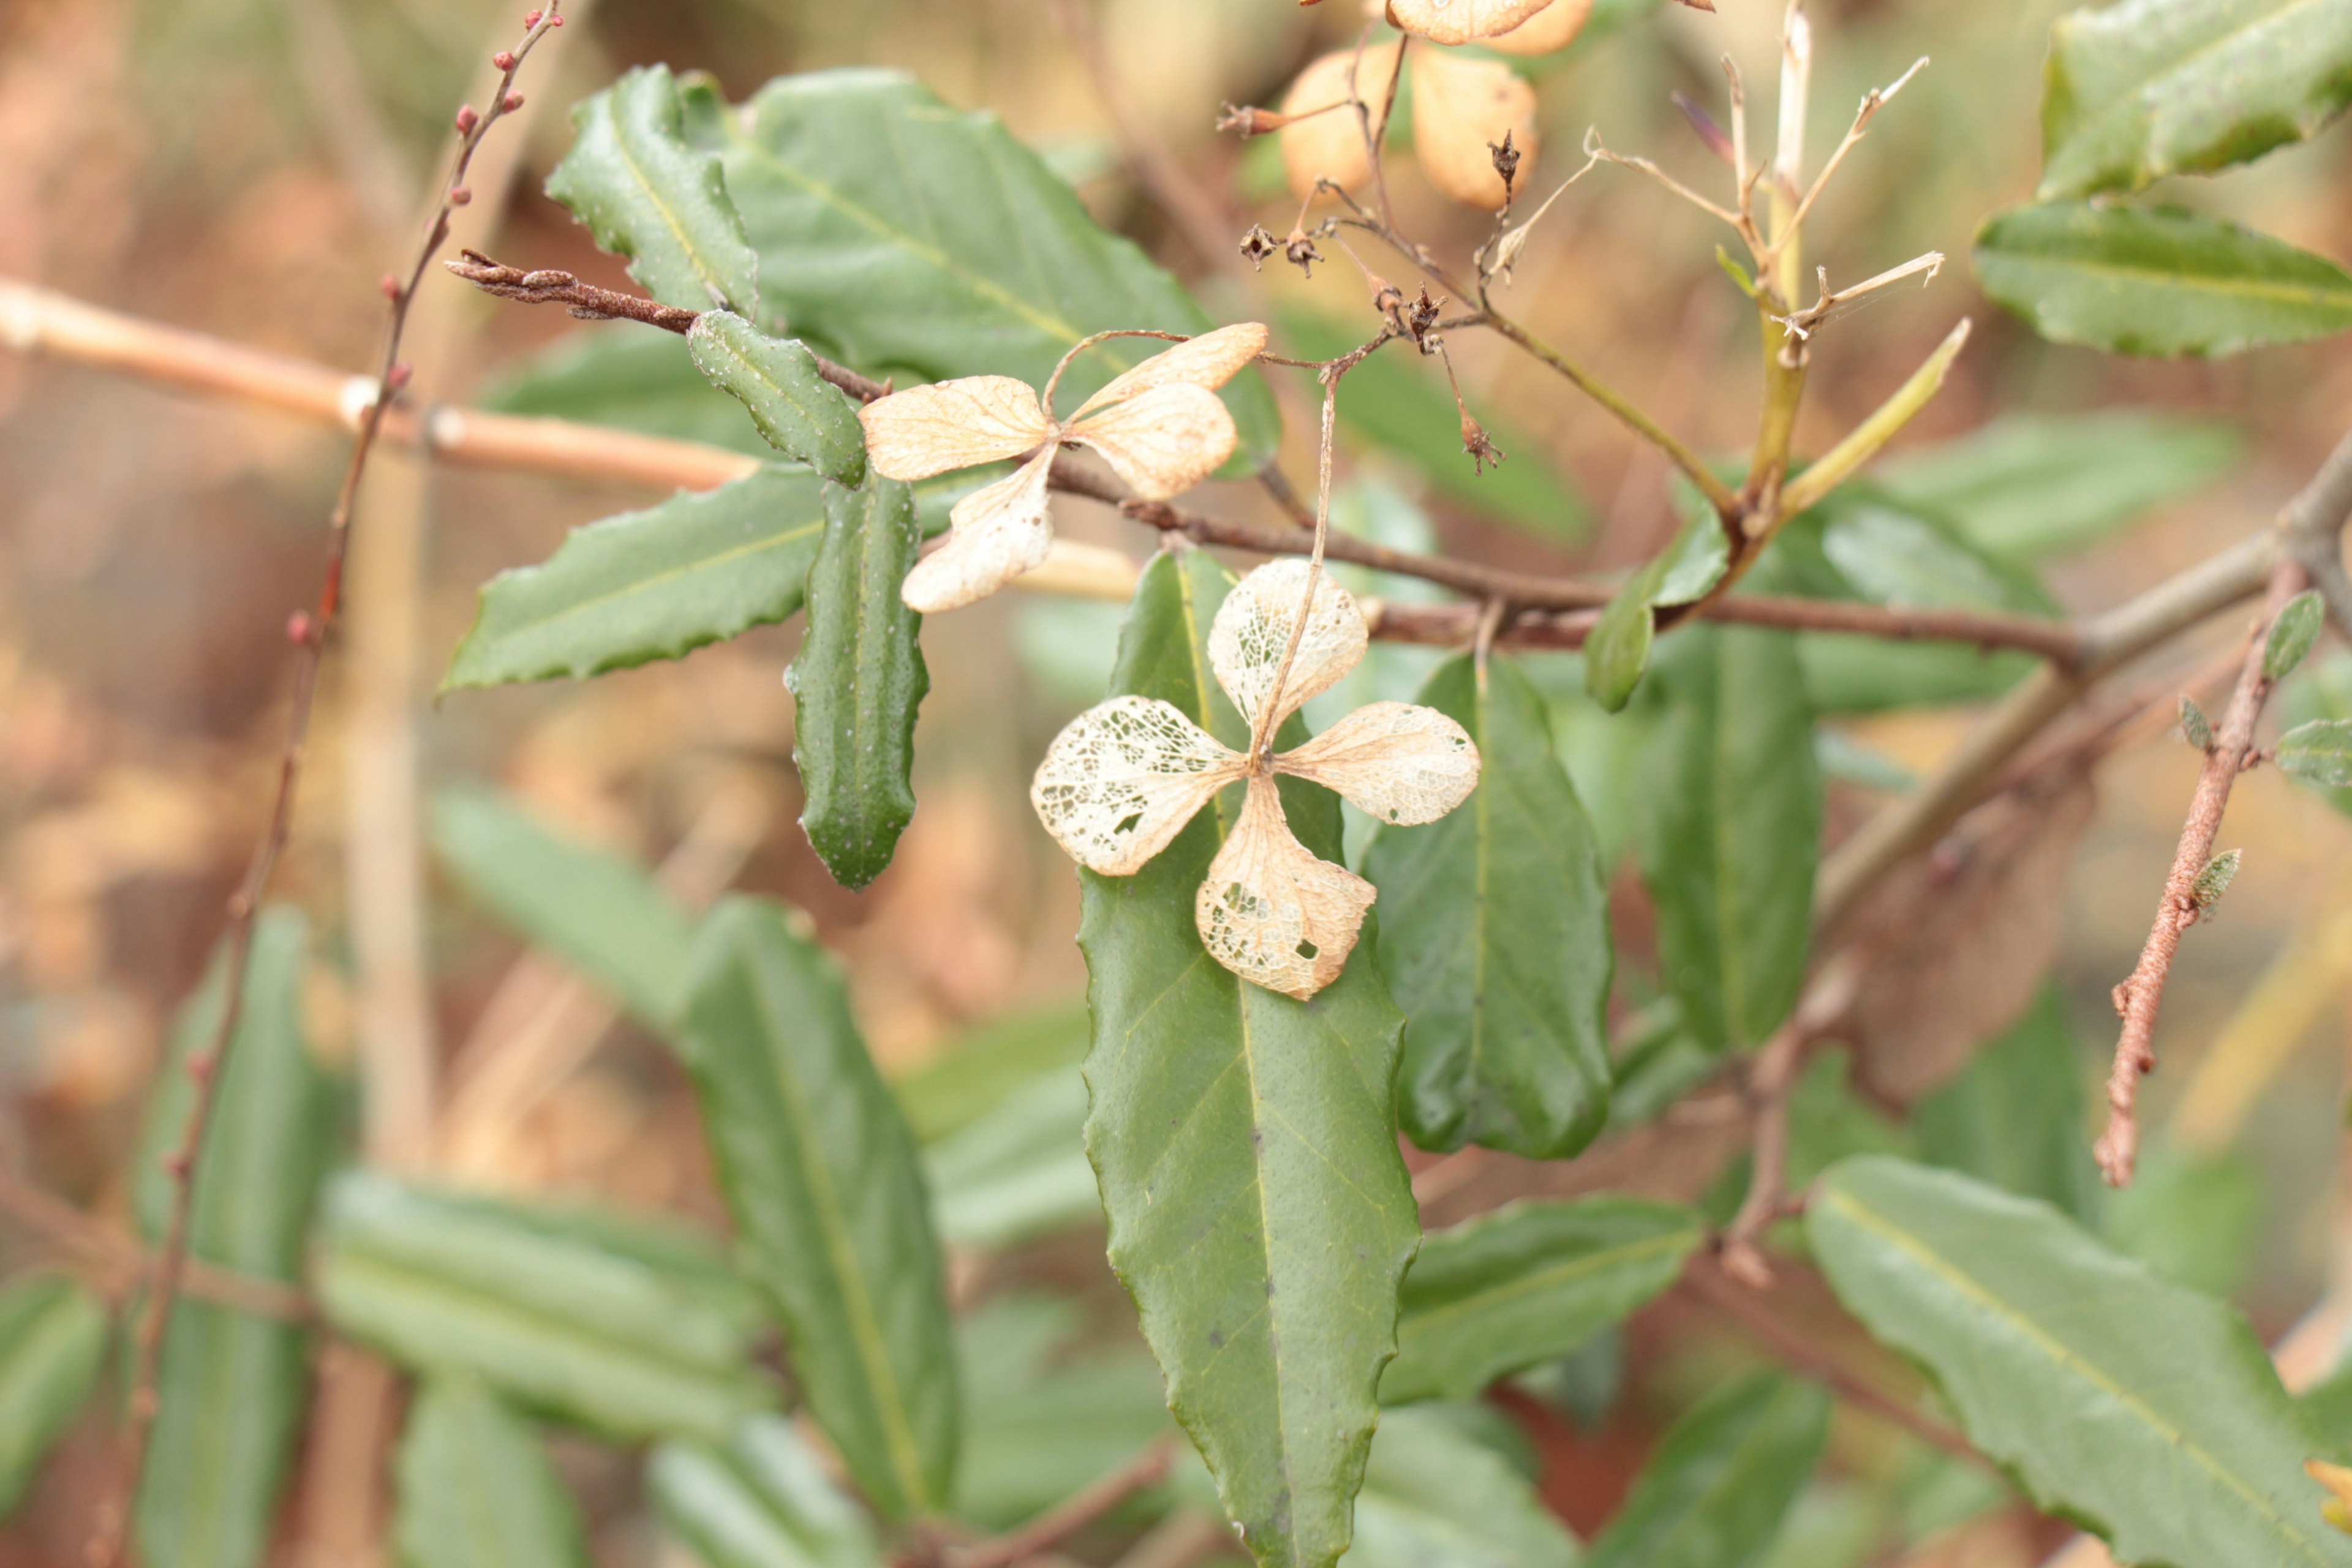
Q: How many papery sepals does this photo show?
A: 12